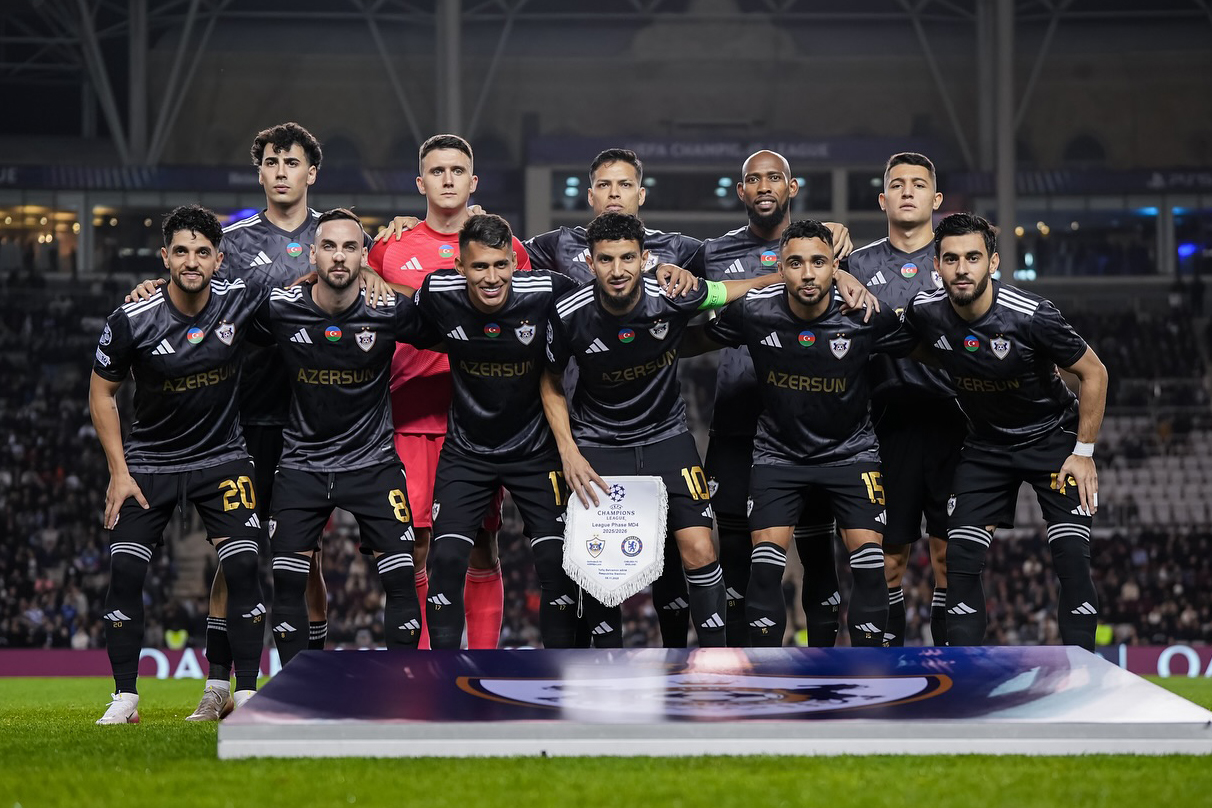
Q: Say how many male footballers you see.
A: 11